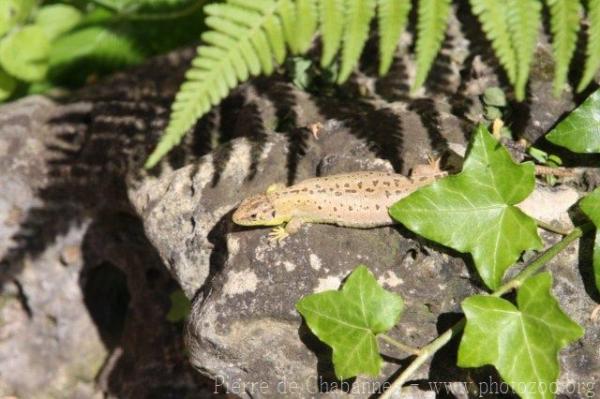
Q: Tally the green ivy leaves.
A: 5